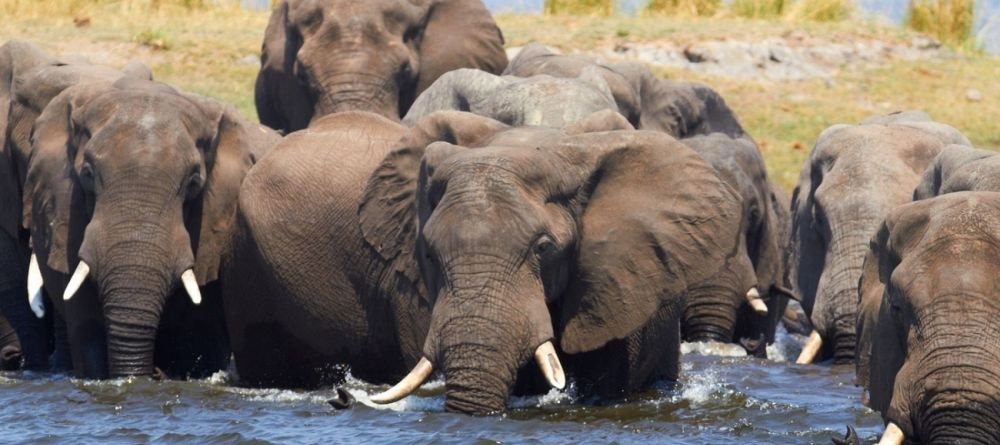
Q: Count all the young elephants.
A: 0